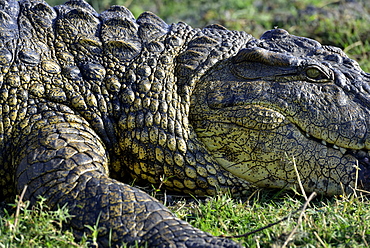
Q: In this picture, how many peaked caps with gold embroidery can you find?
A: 0